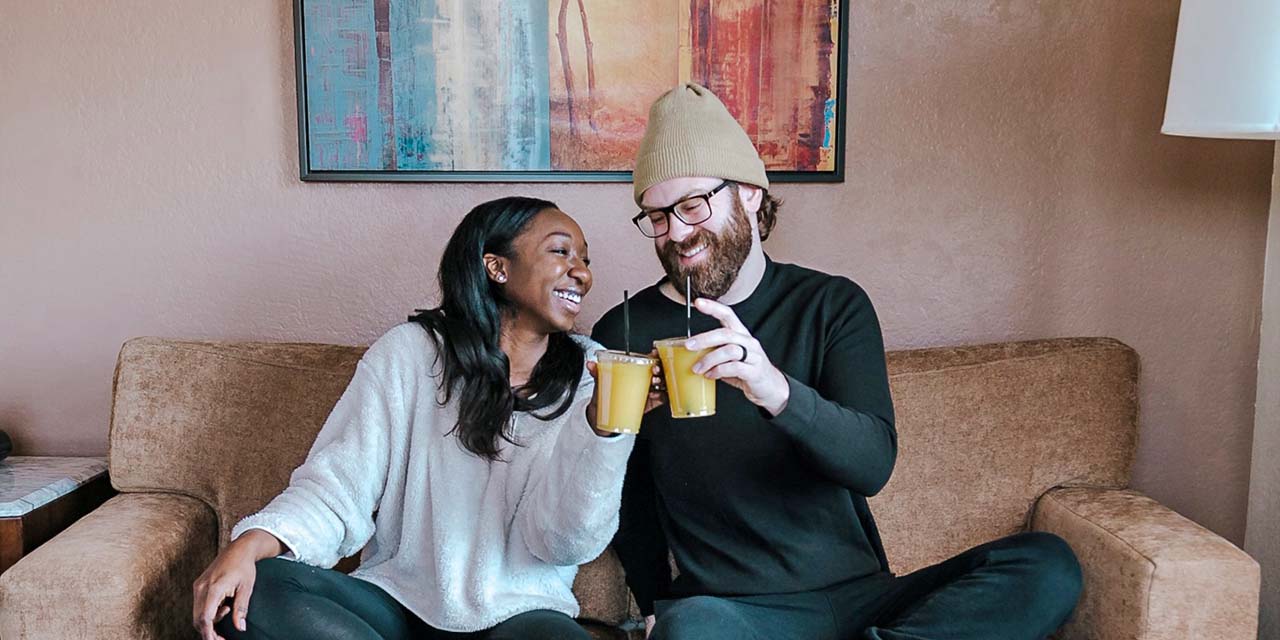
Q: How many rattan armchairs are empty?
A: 0